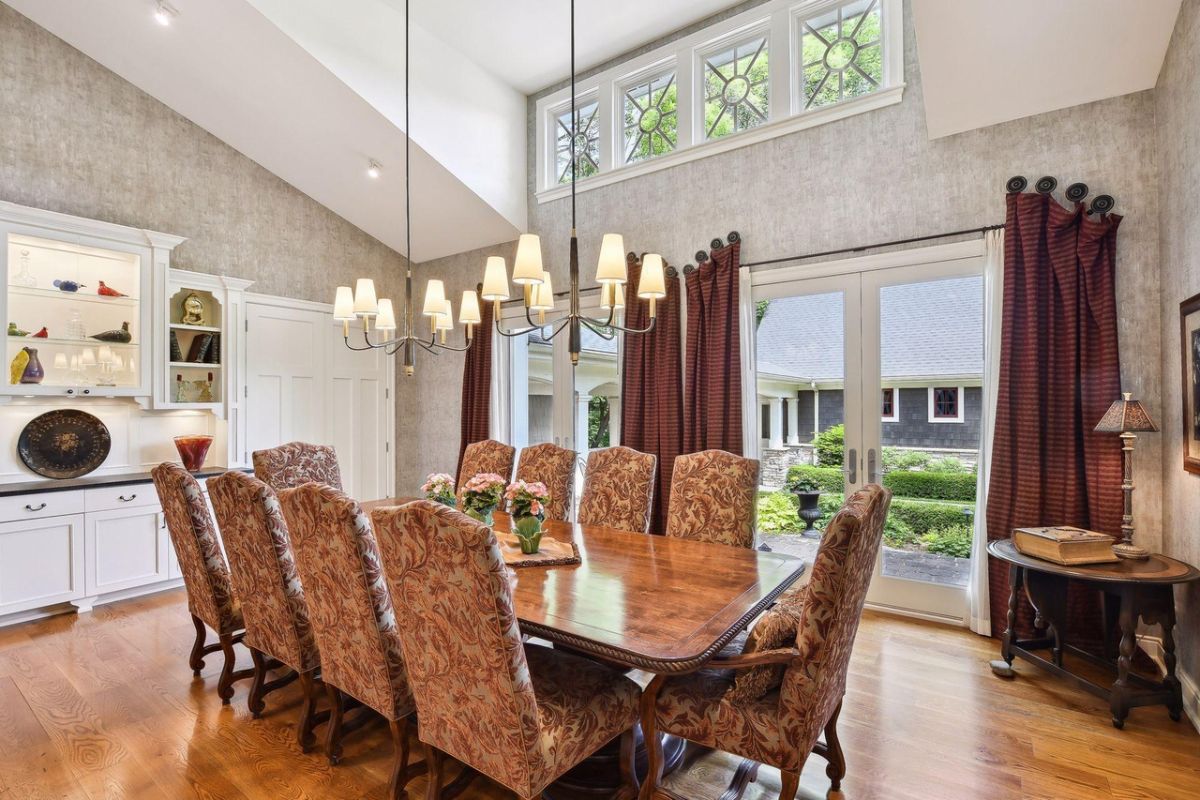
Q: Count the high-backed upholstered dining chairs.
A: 10